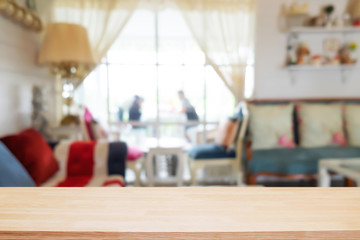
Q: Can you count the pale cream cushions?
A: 3